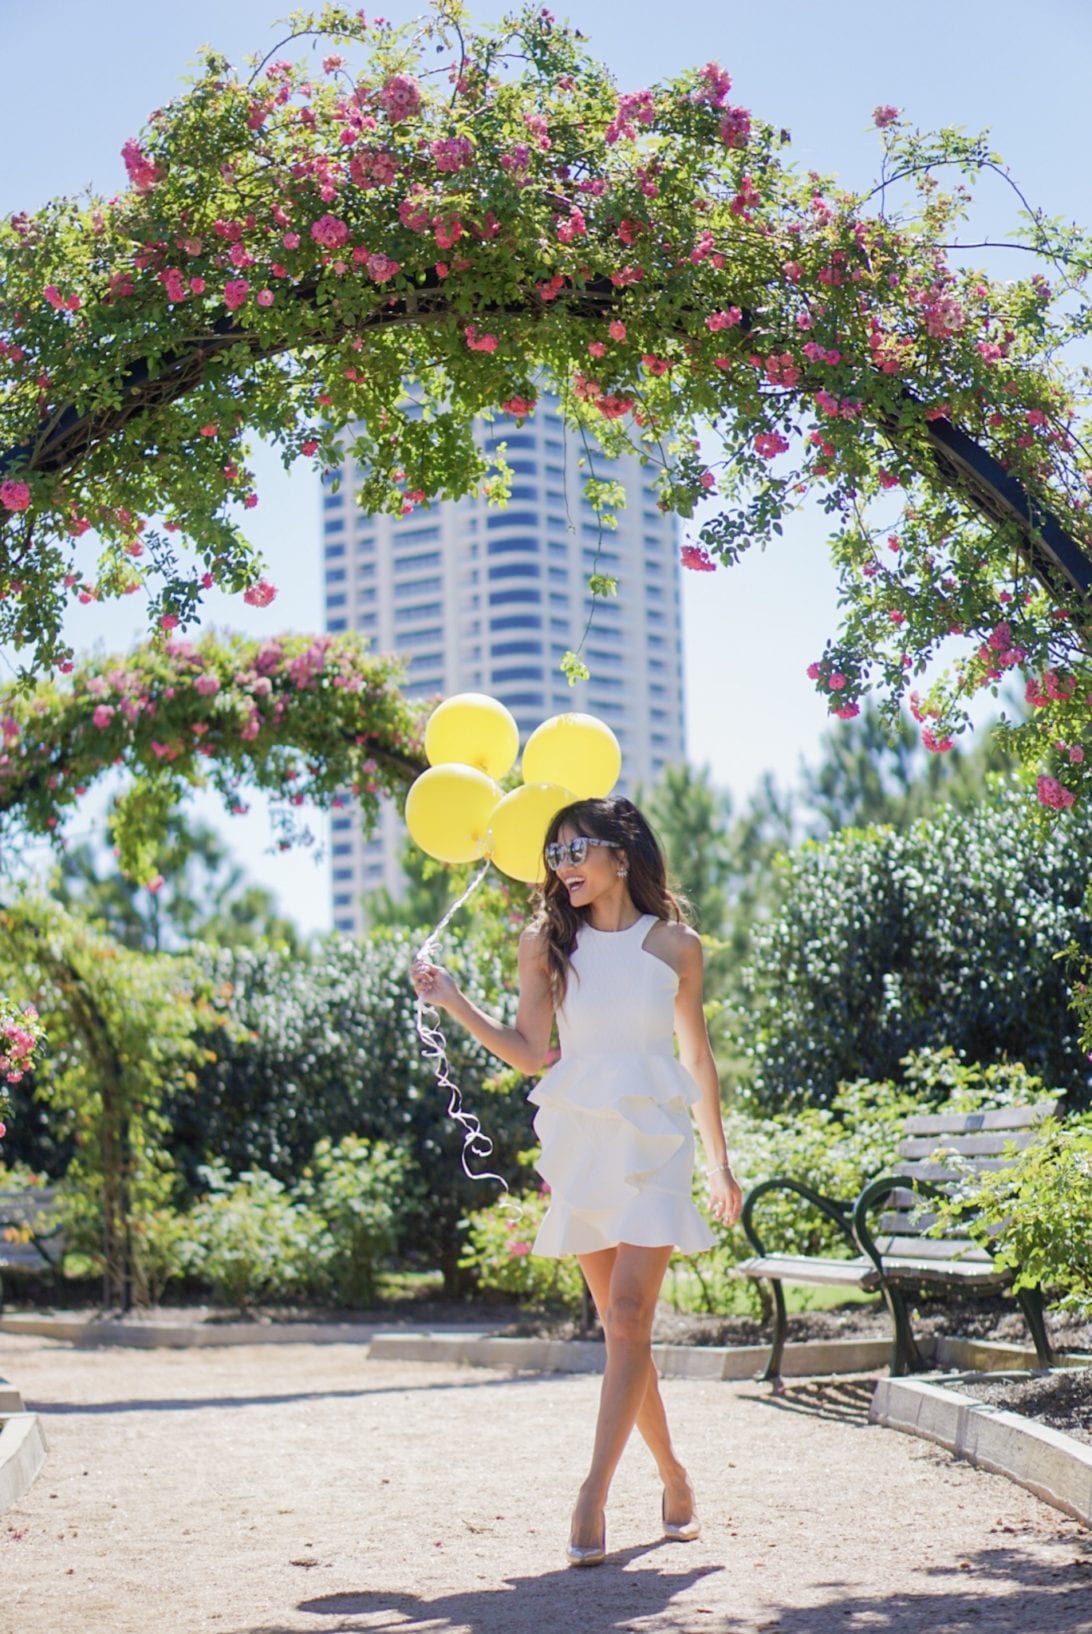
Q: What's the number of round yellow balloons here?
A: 4